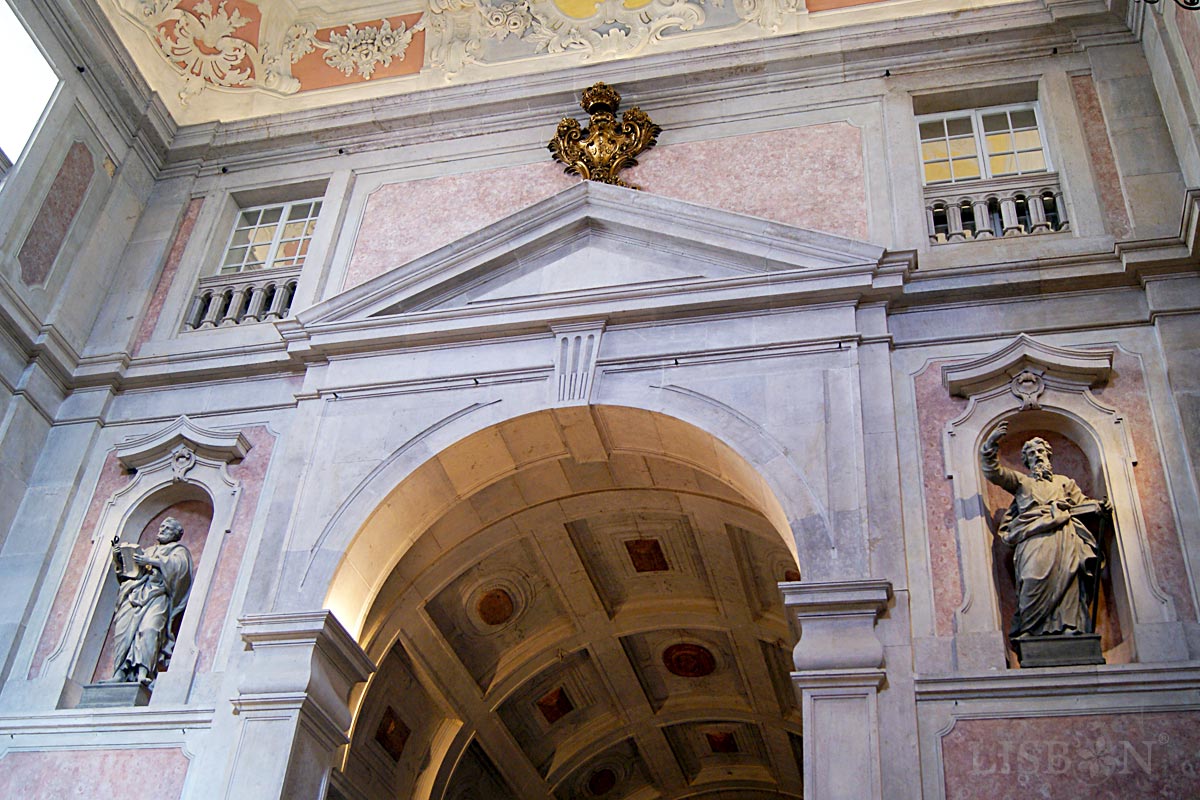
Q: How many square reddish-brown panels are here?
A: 4